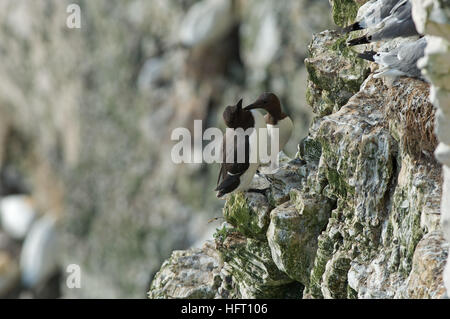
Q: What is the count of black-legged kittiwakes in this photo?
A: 3